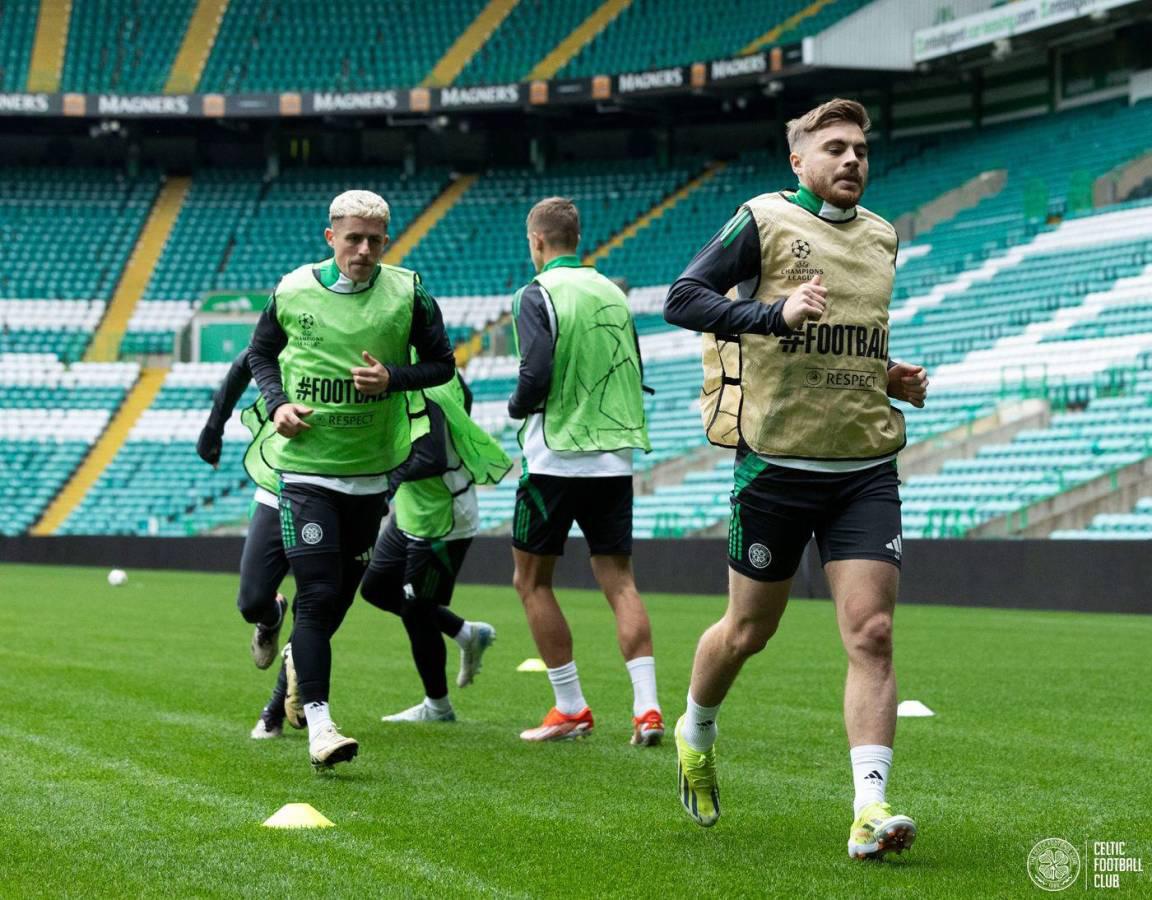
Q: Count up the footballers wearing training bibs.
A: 5